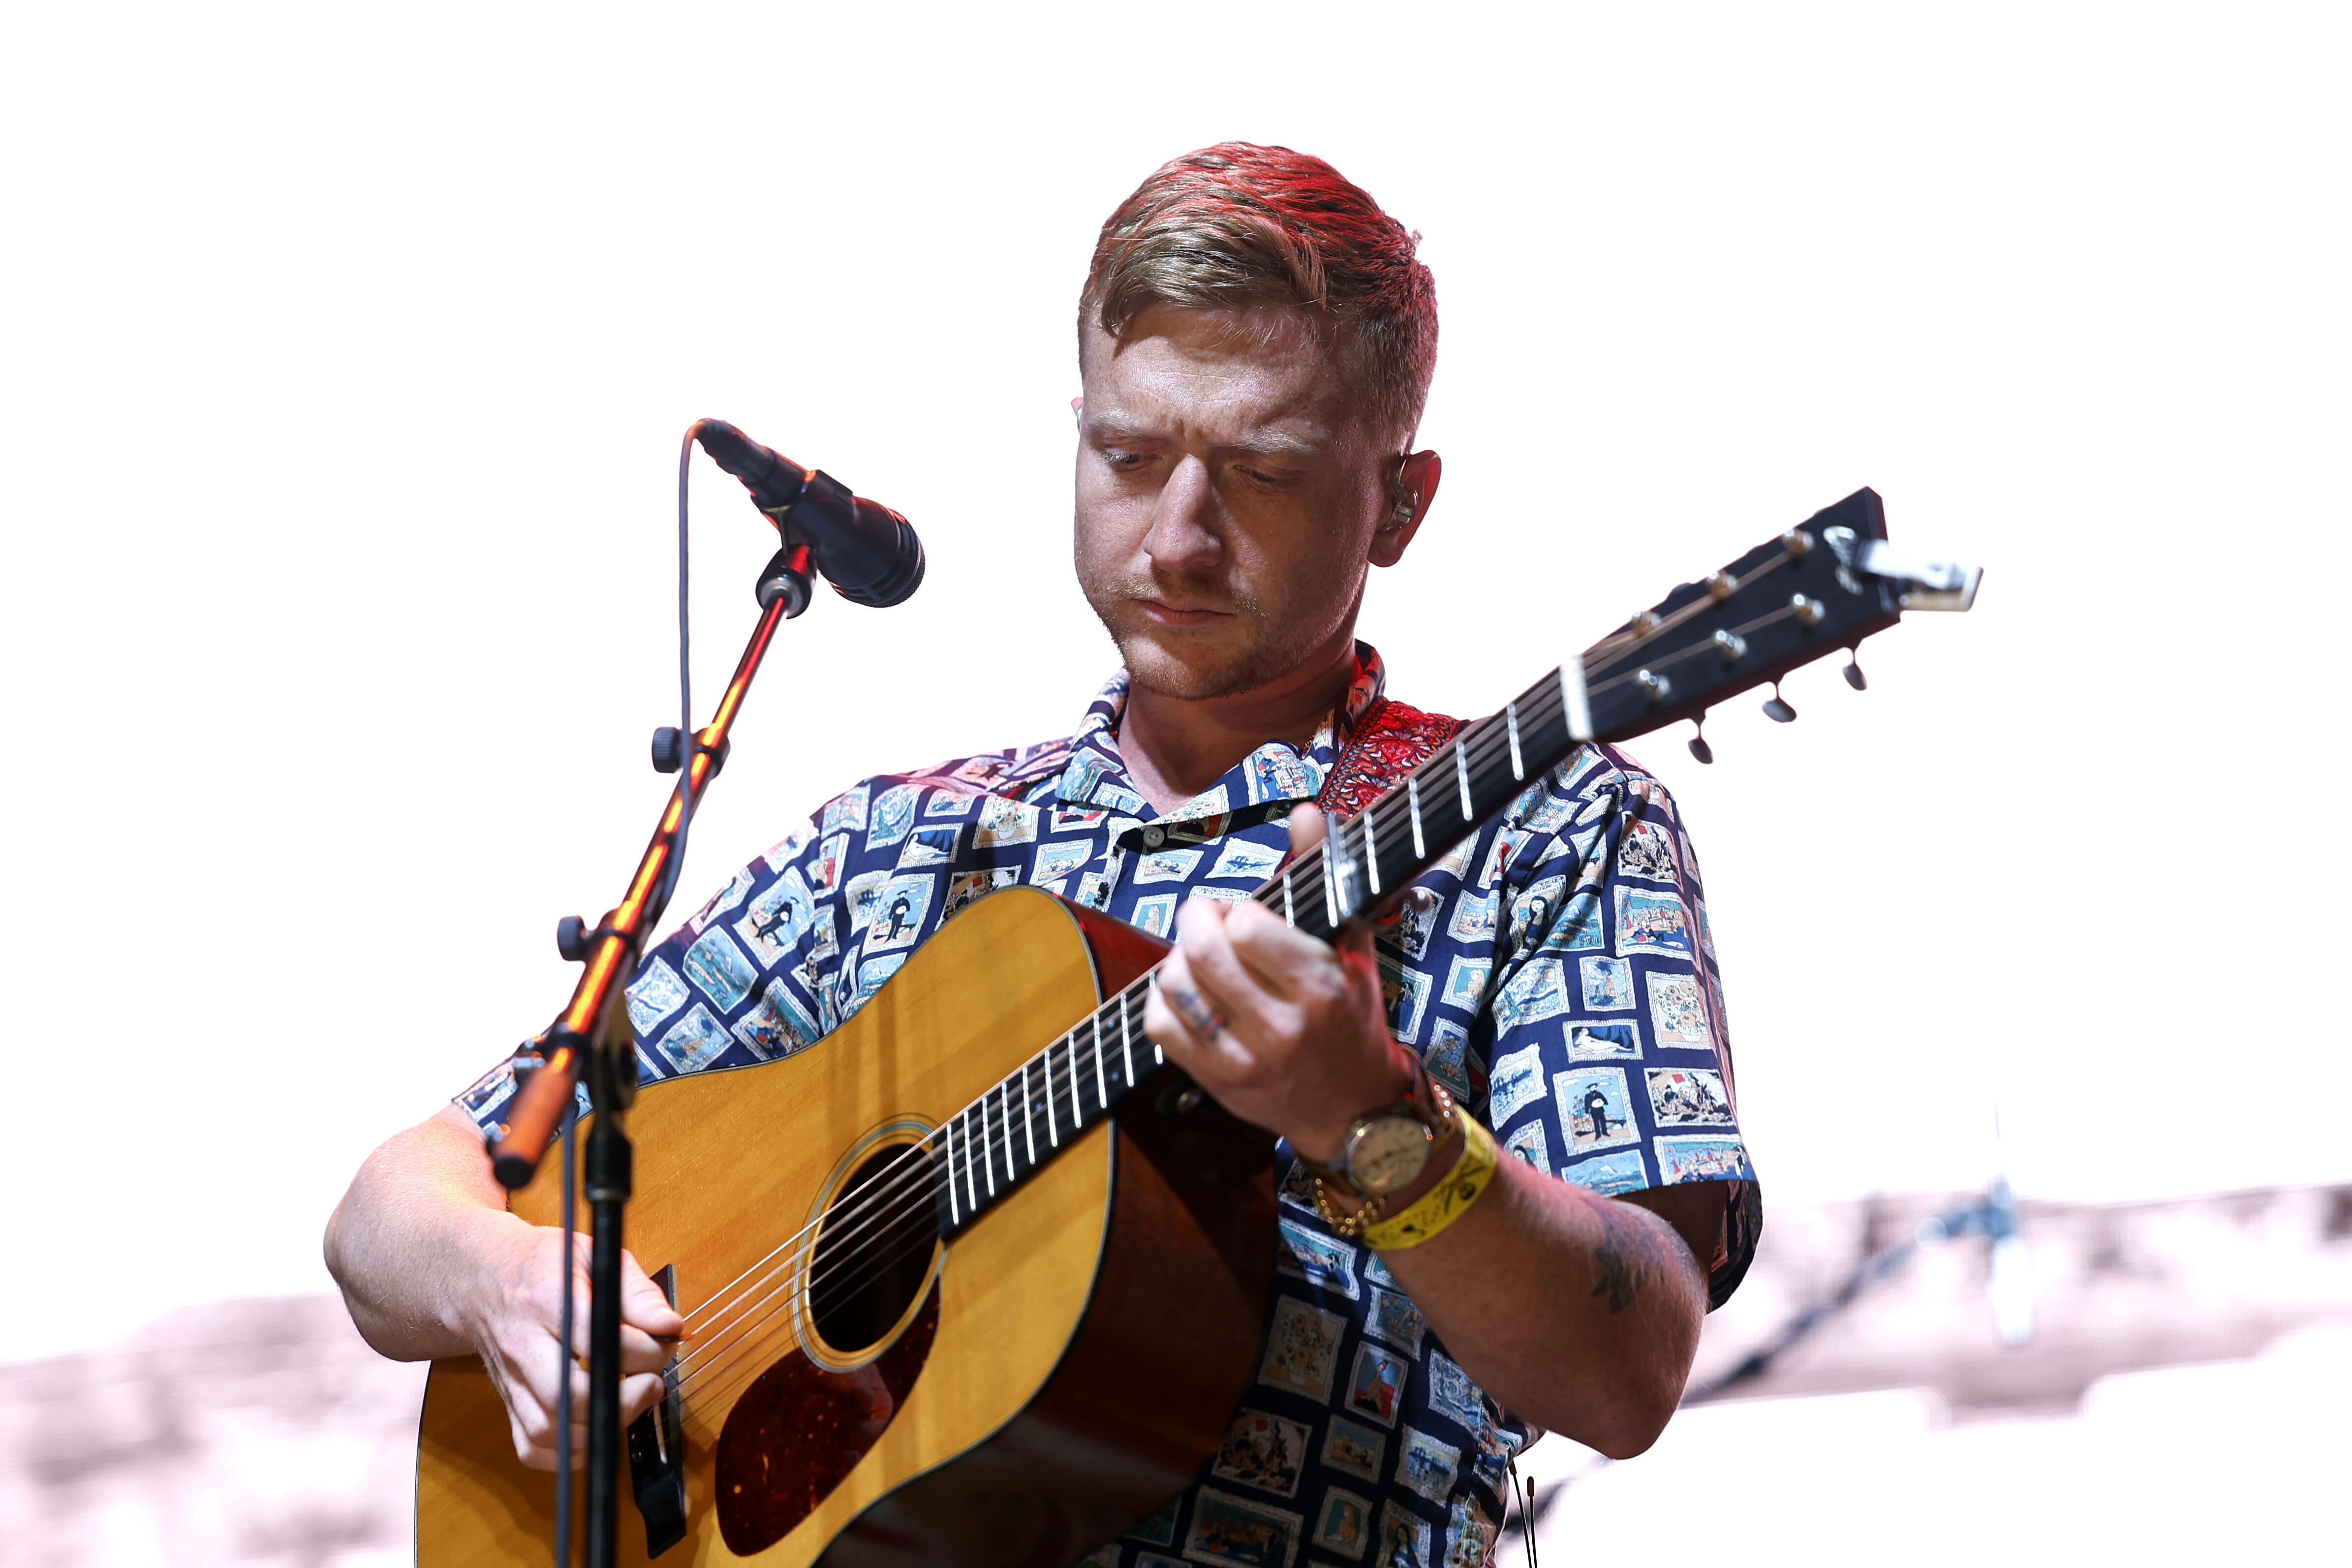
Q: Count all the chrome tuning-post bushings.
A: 6